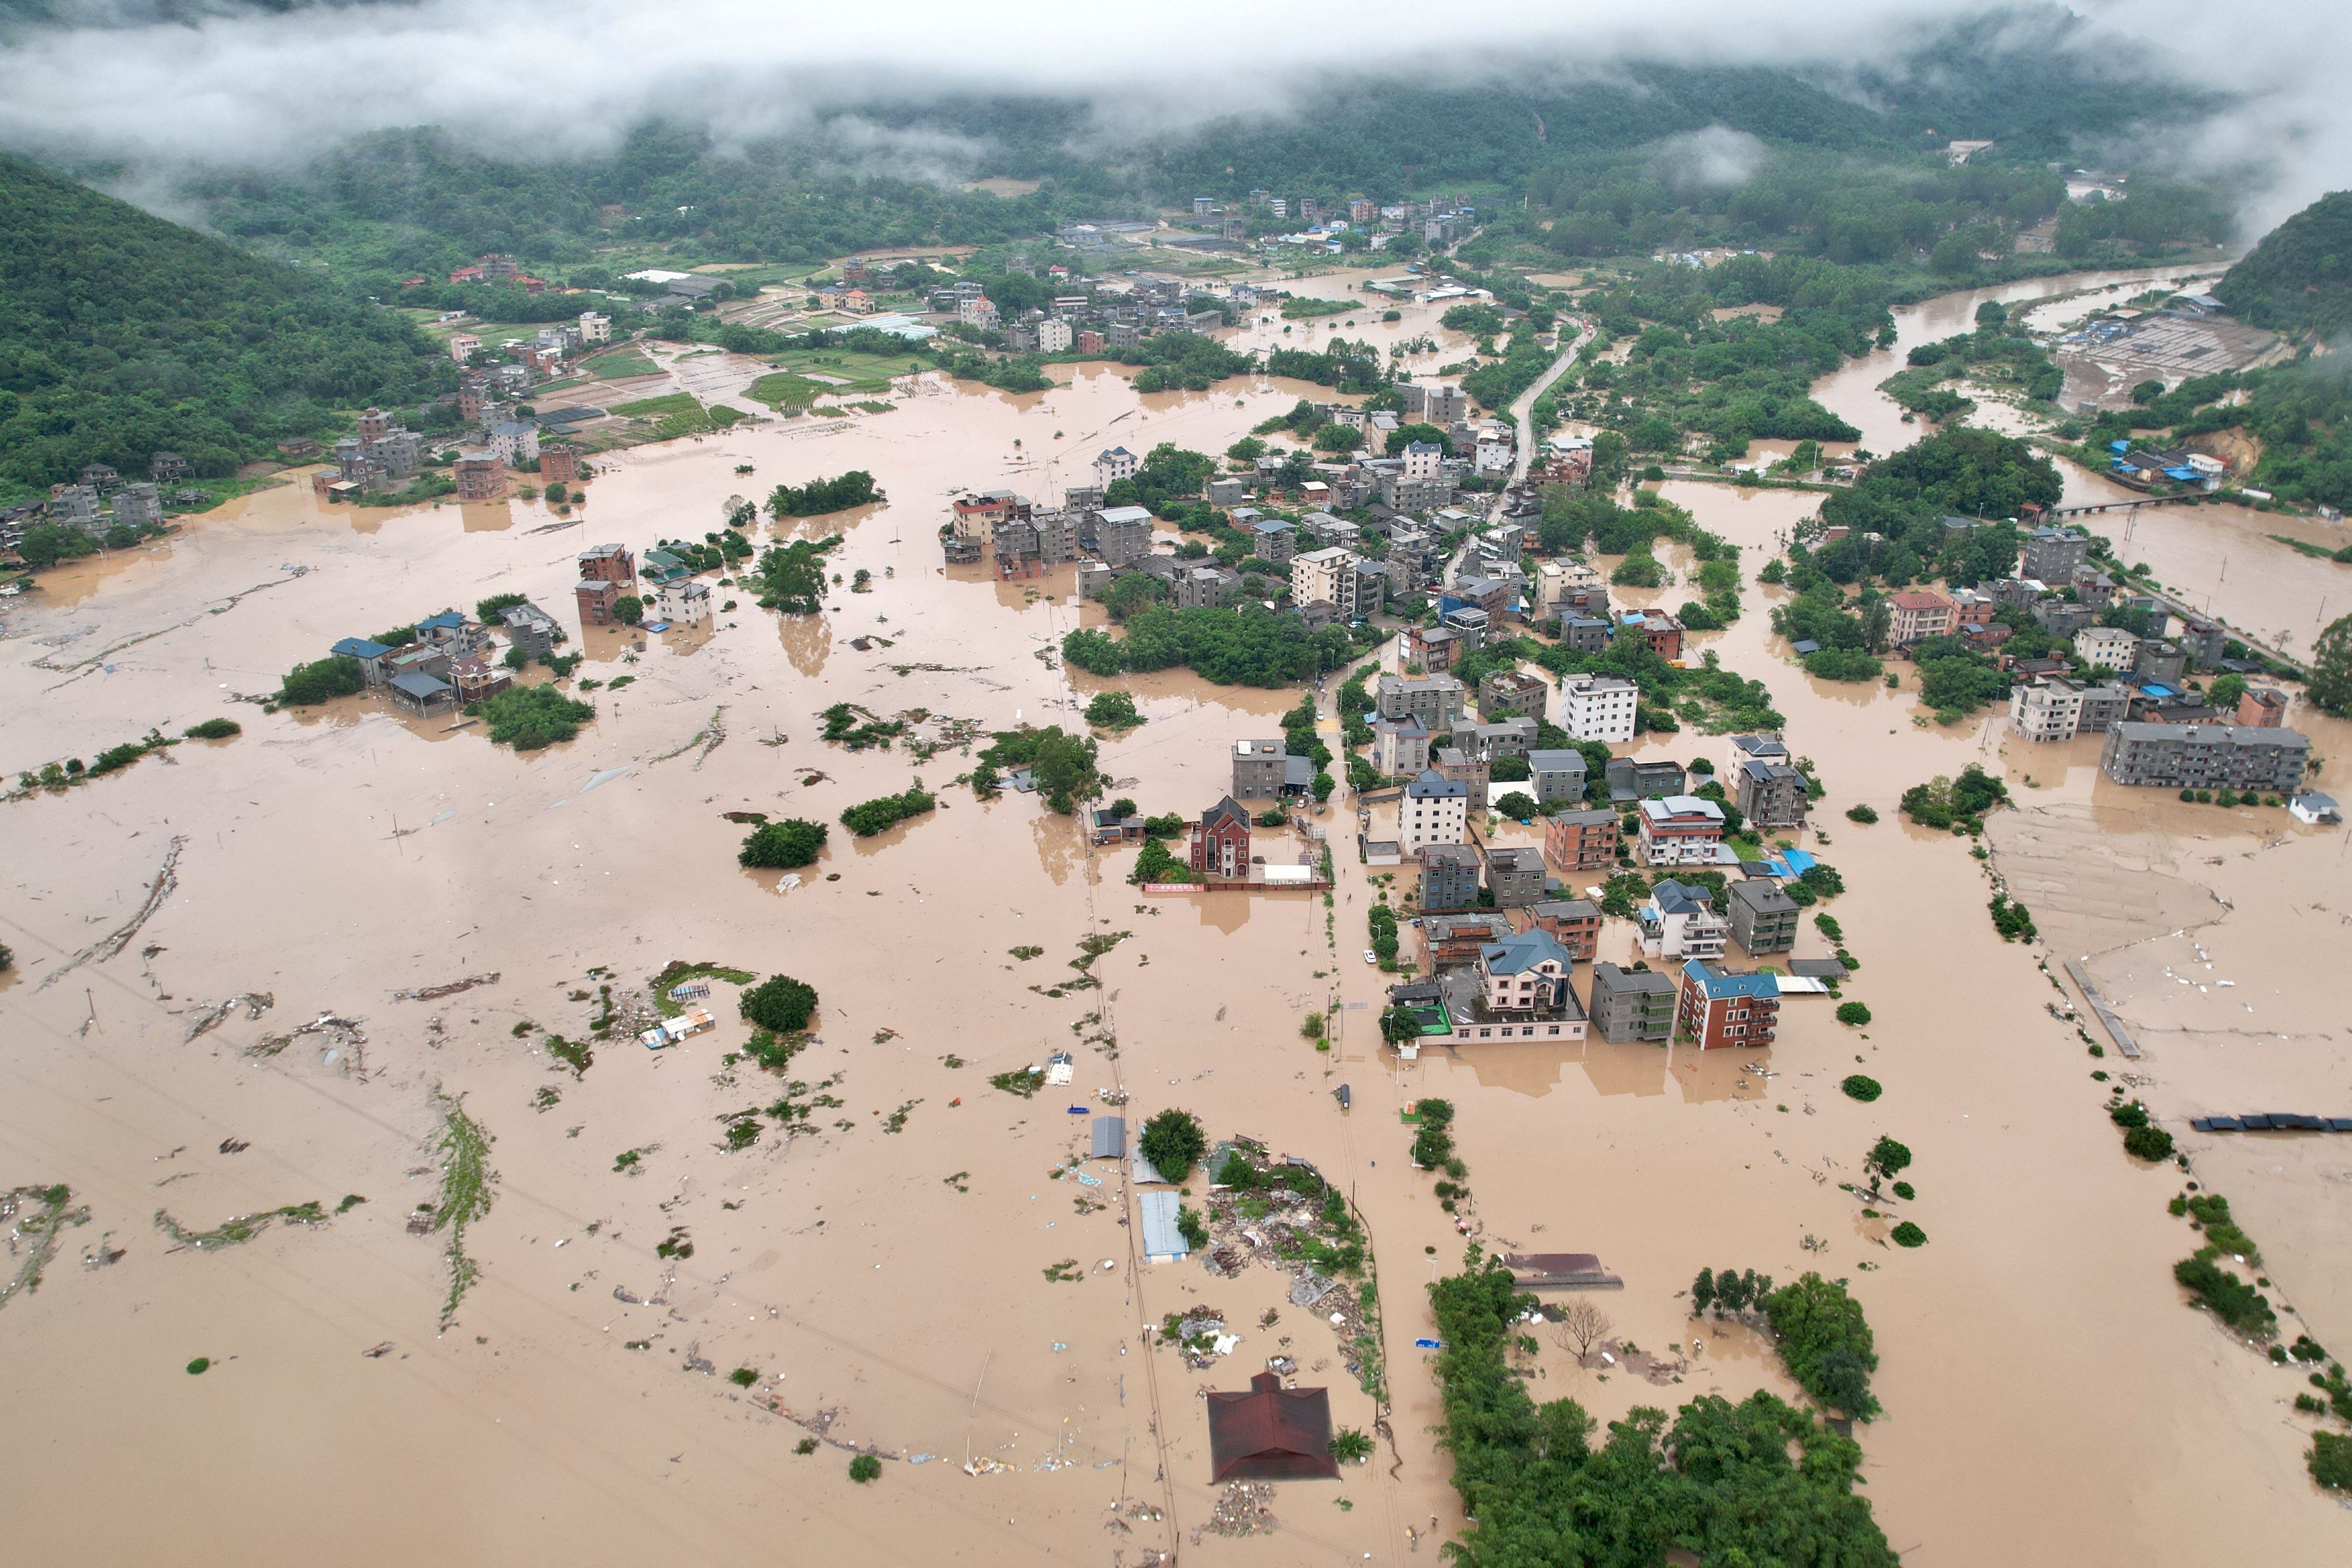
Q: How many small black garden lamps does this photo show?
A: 0